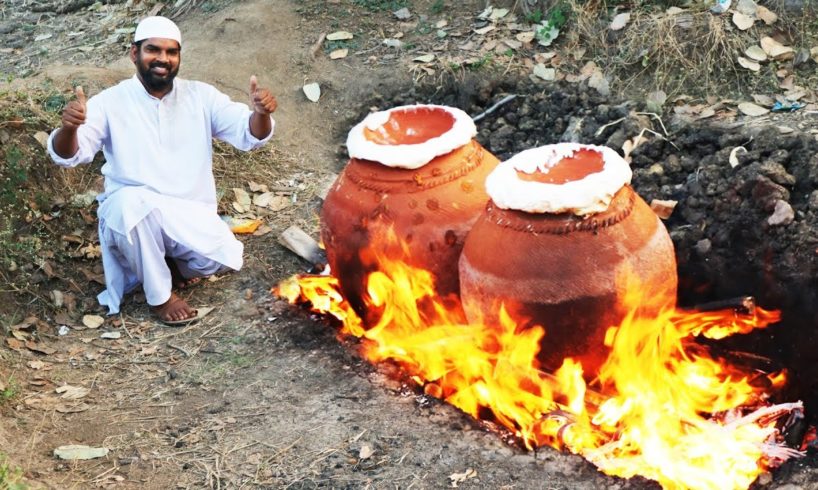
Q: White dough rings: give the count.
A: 2